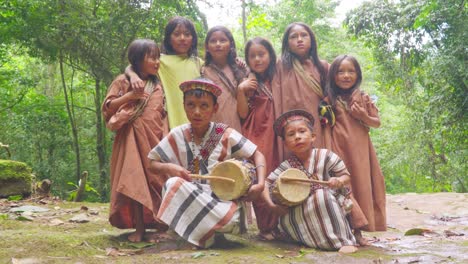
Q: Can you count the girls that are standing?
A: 6